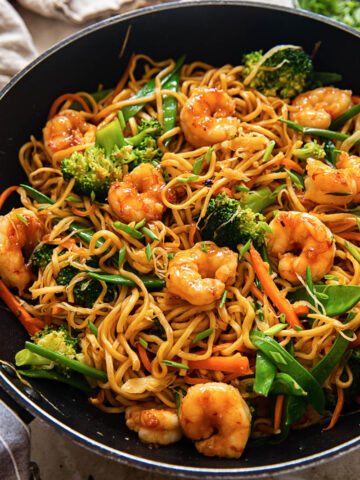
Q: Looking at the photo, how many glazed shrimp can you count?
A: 10